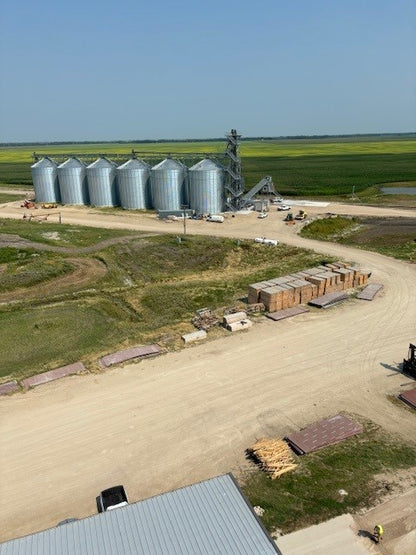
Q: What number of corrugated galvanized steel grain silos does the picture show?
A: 6